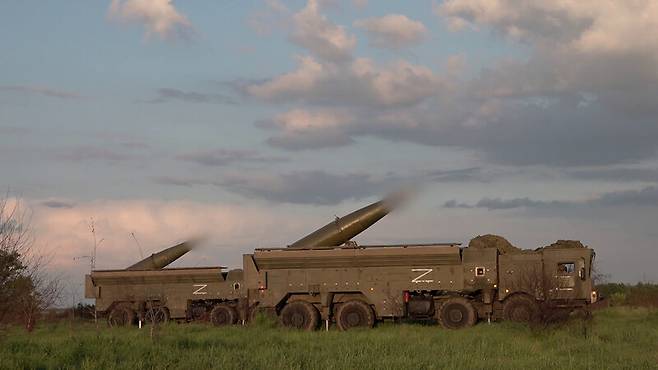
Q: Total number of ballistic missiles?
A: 2